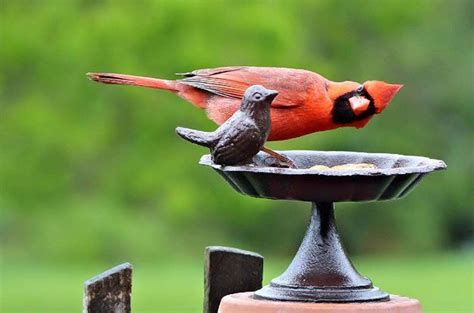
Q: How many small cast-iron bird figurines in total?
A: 1